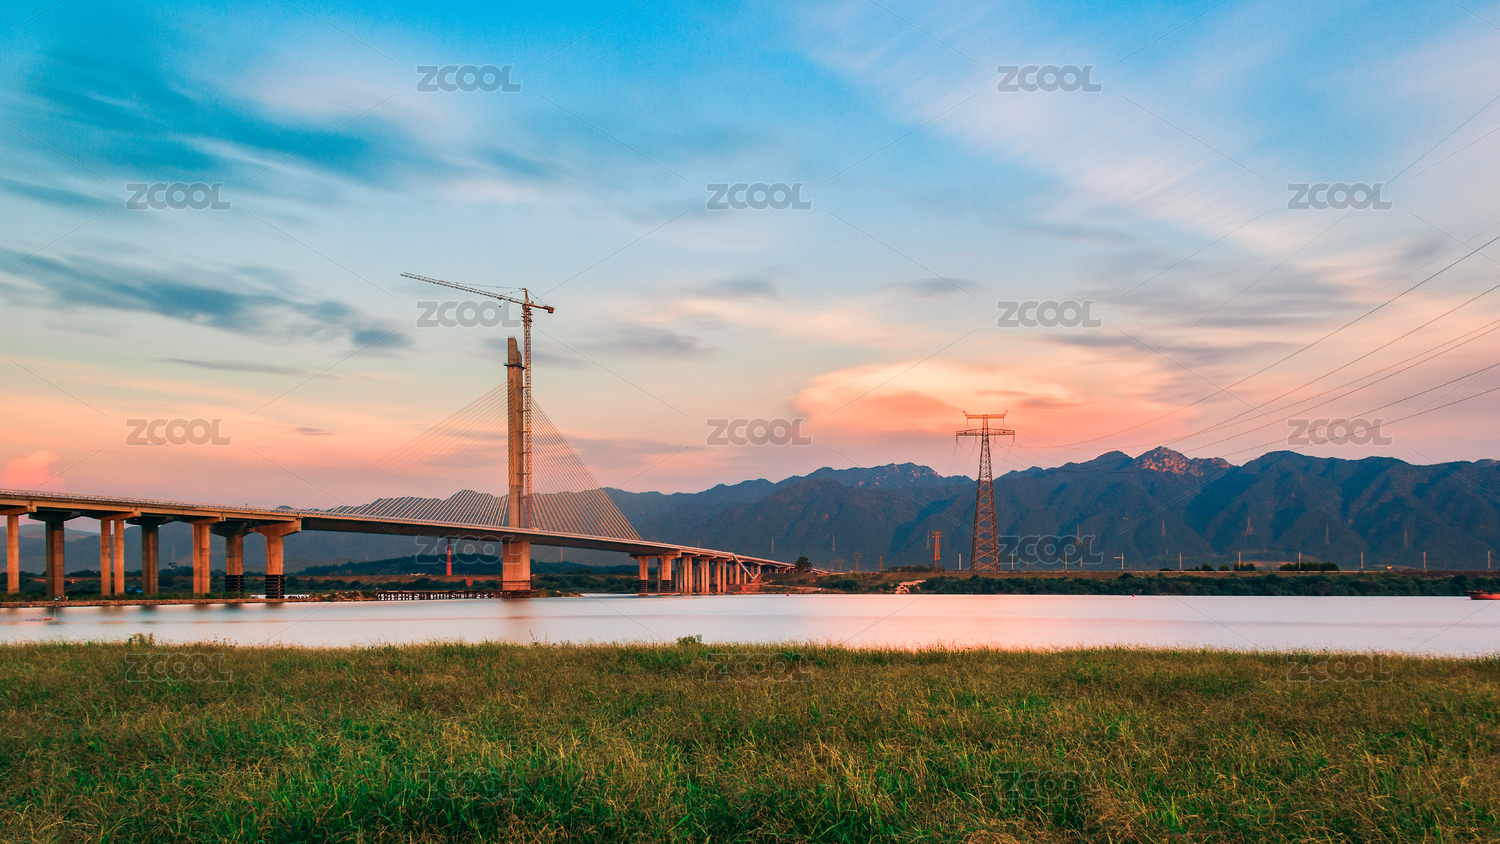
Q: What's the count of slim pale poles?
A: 10